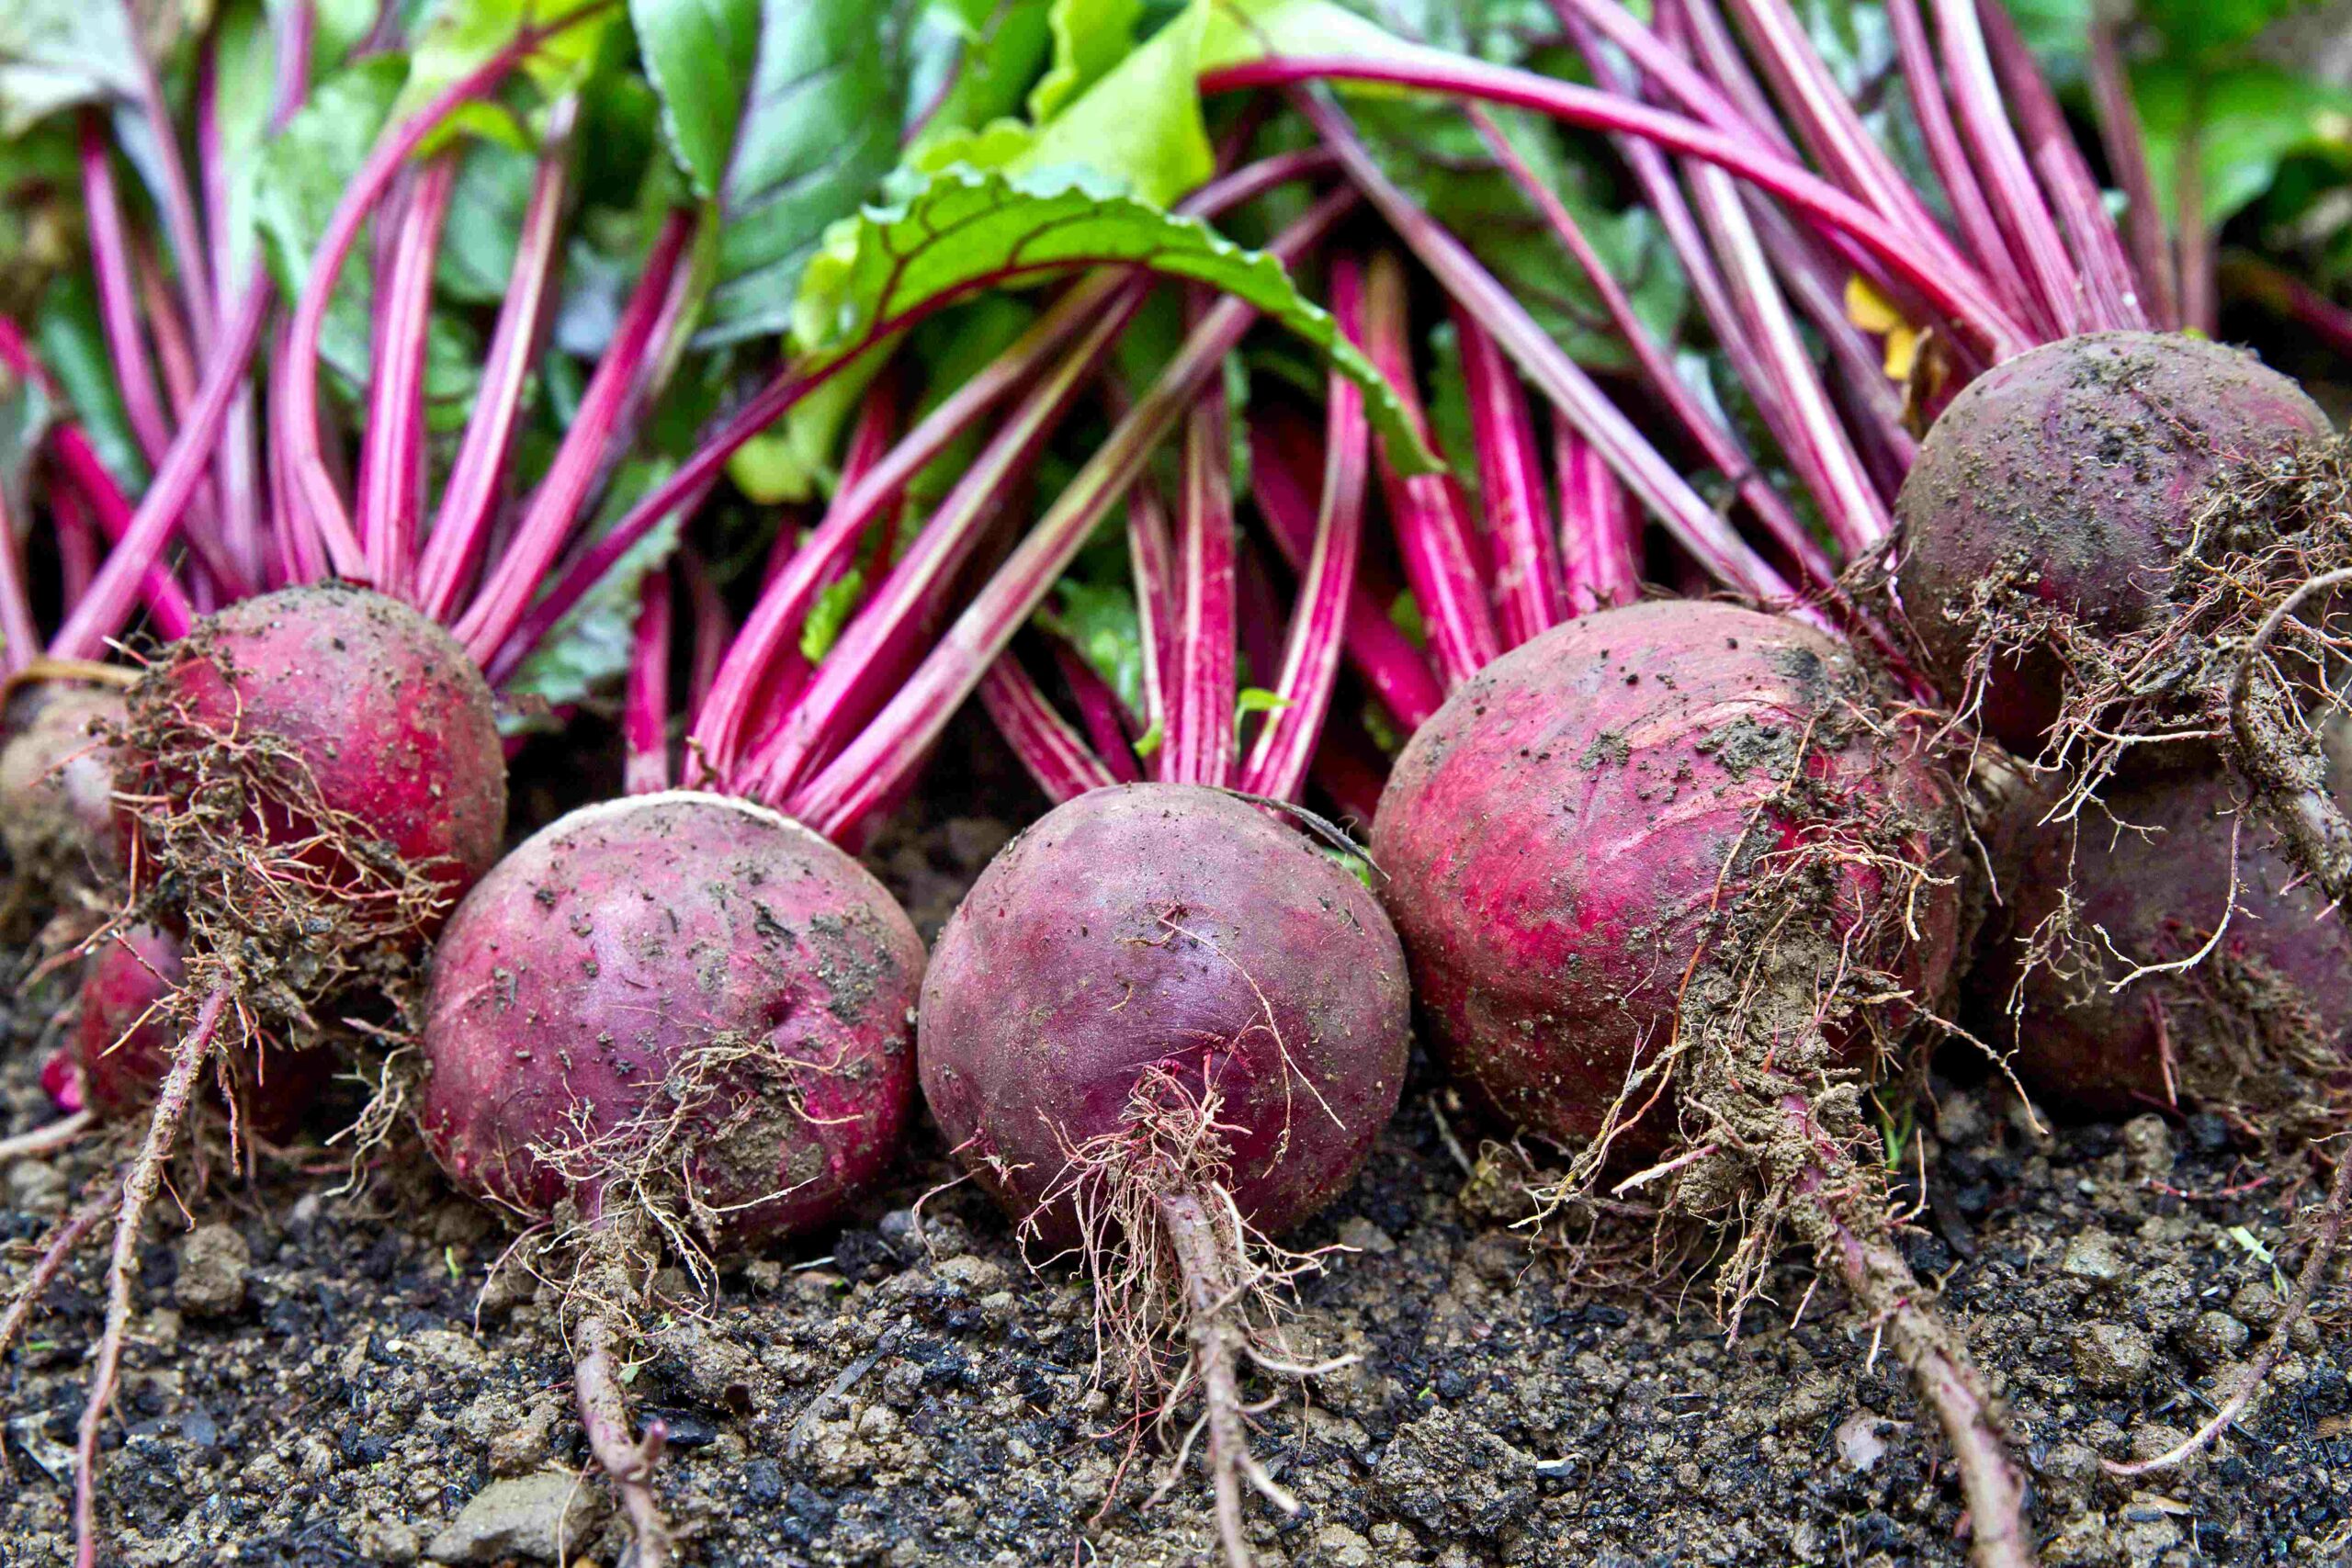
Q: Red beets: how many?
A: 8